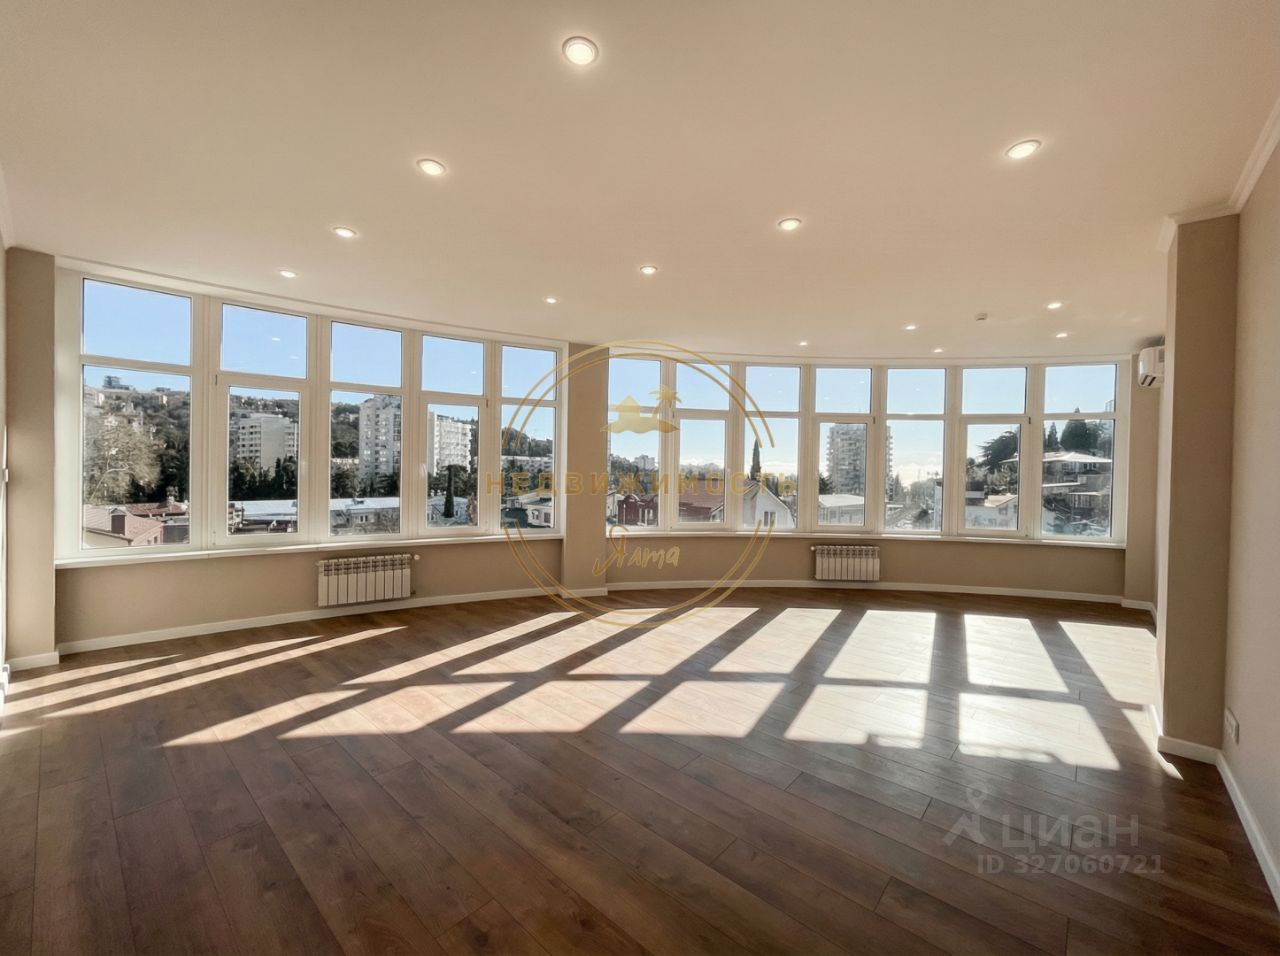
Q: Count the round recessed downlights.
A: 13